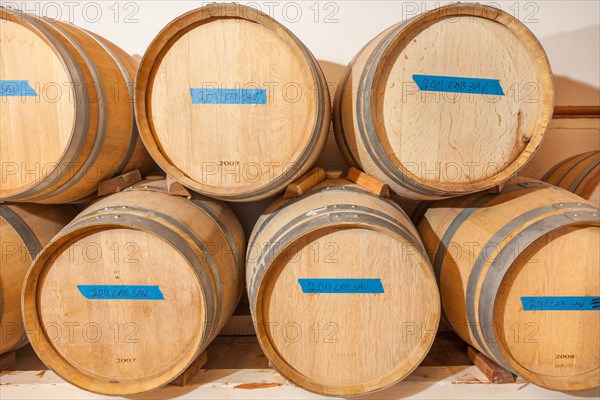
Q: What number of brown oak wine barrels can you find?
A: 8